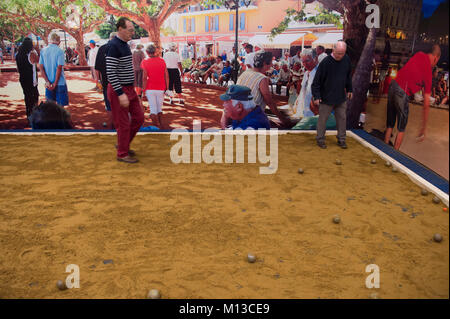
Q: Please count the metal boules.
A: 13